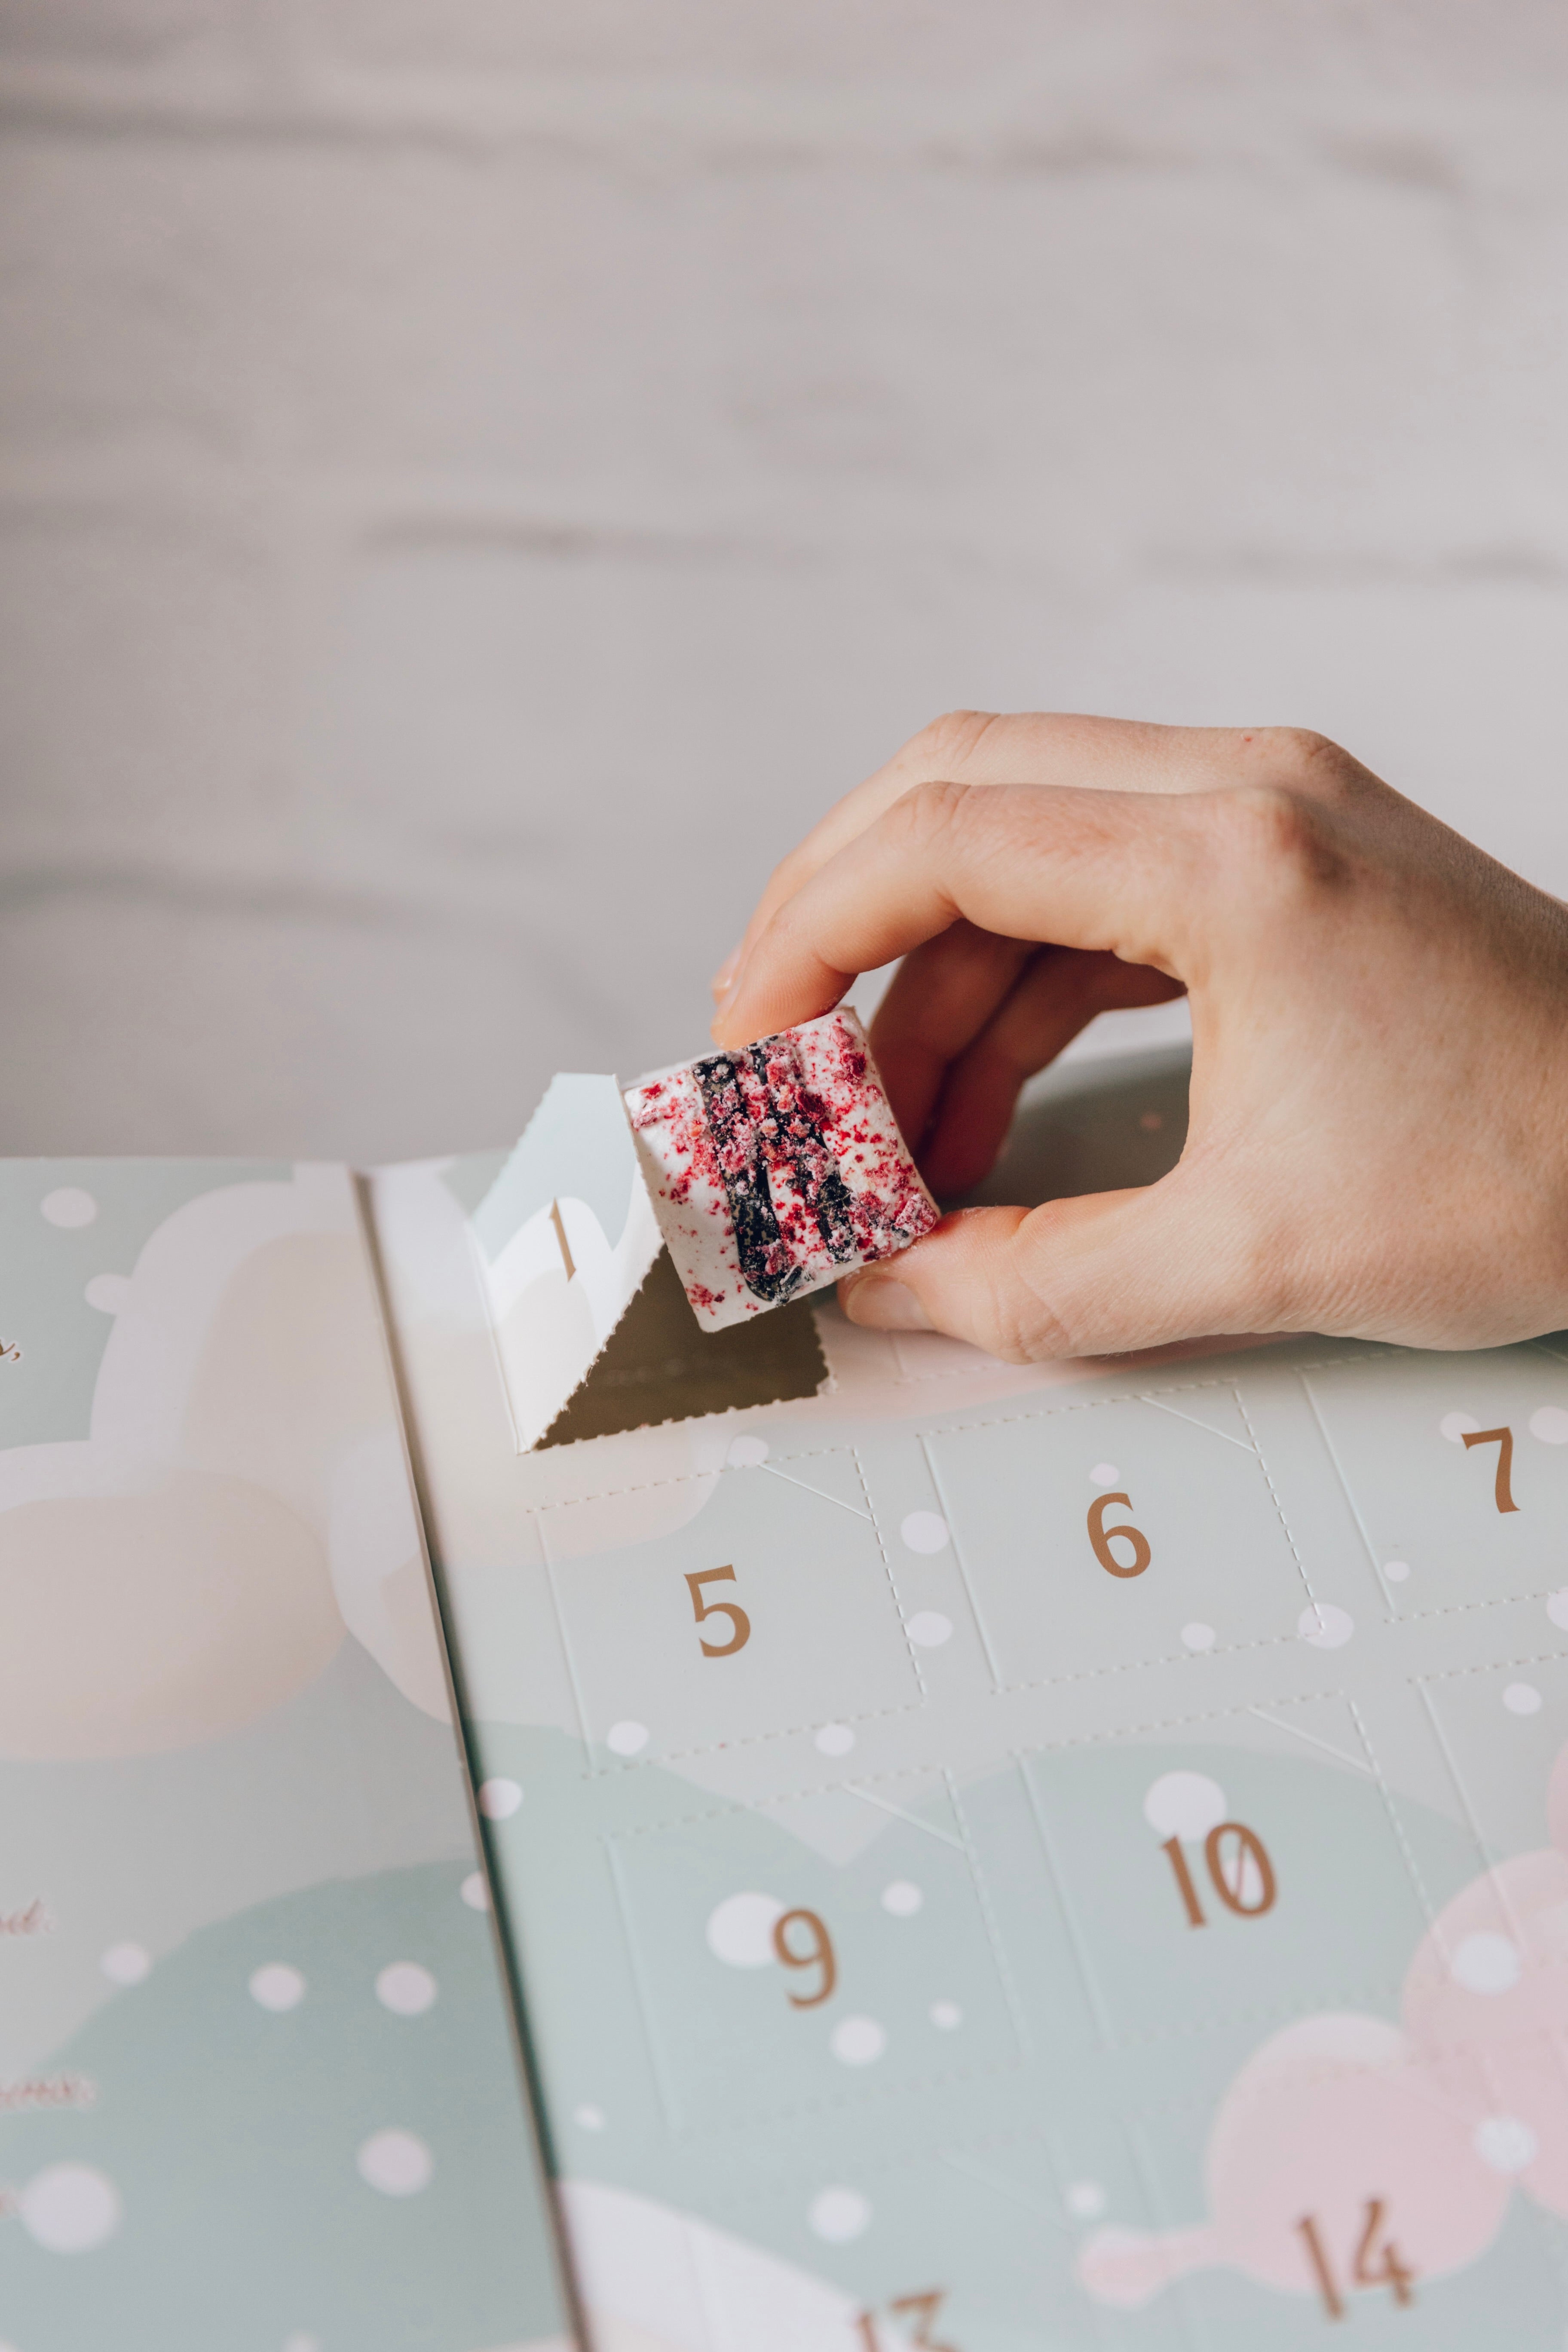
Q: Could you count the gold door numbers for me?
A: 8